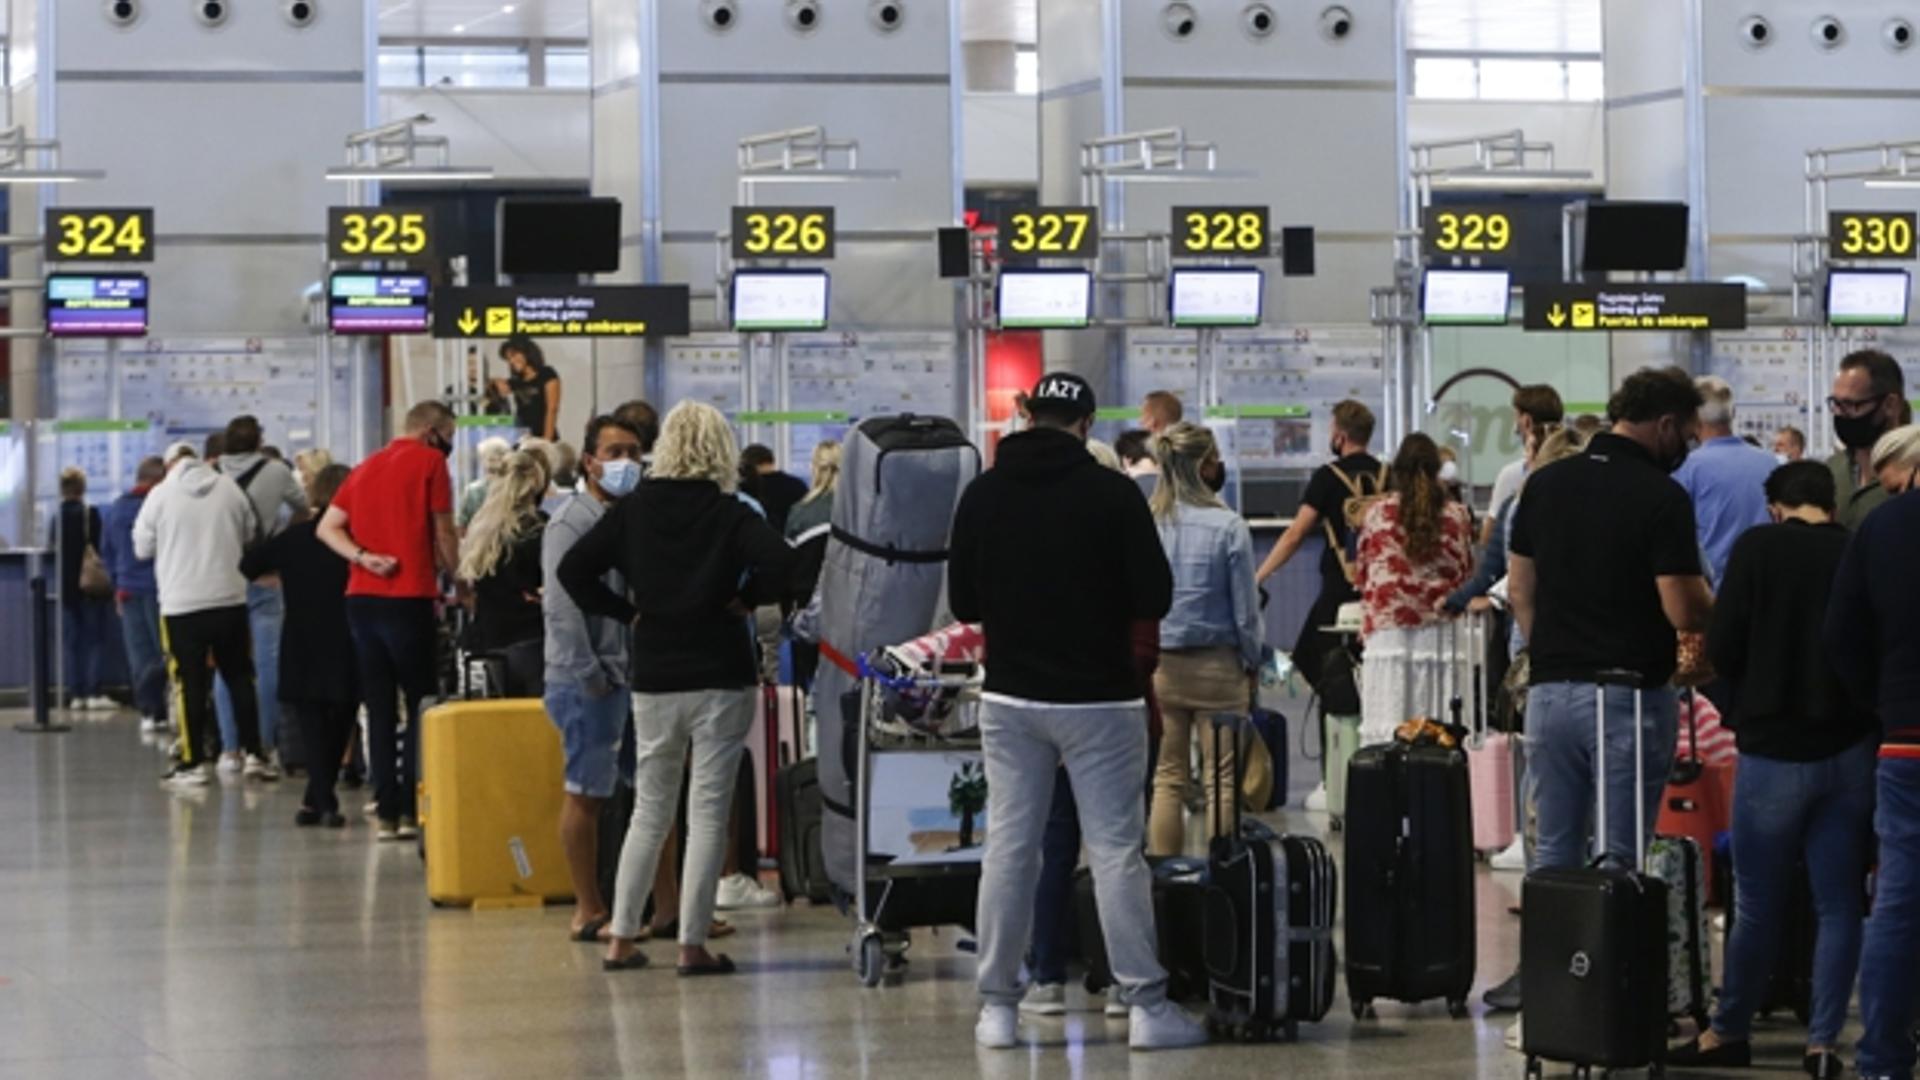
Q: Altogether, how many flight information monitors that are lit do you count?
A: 7